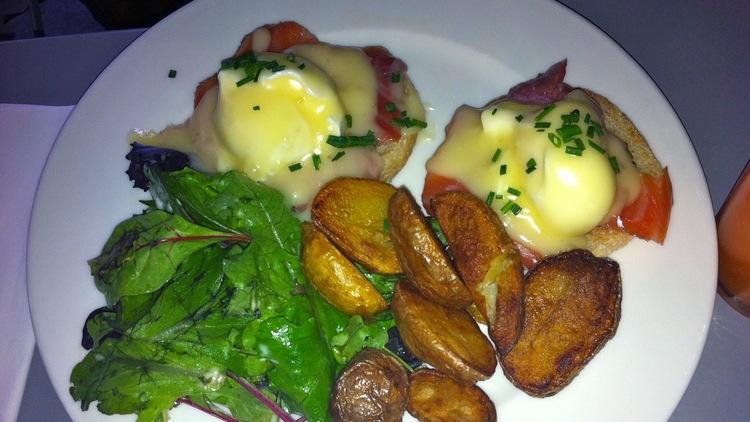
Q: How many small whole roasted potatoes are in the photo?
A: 1